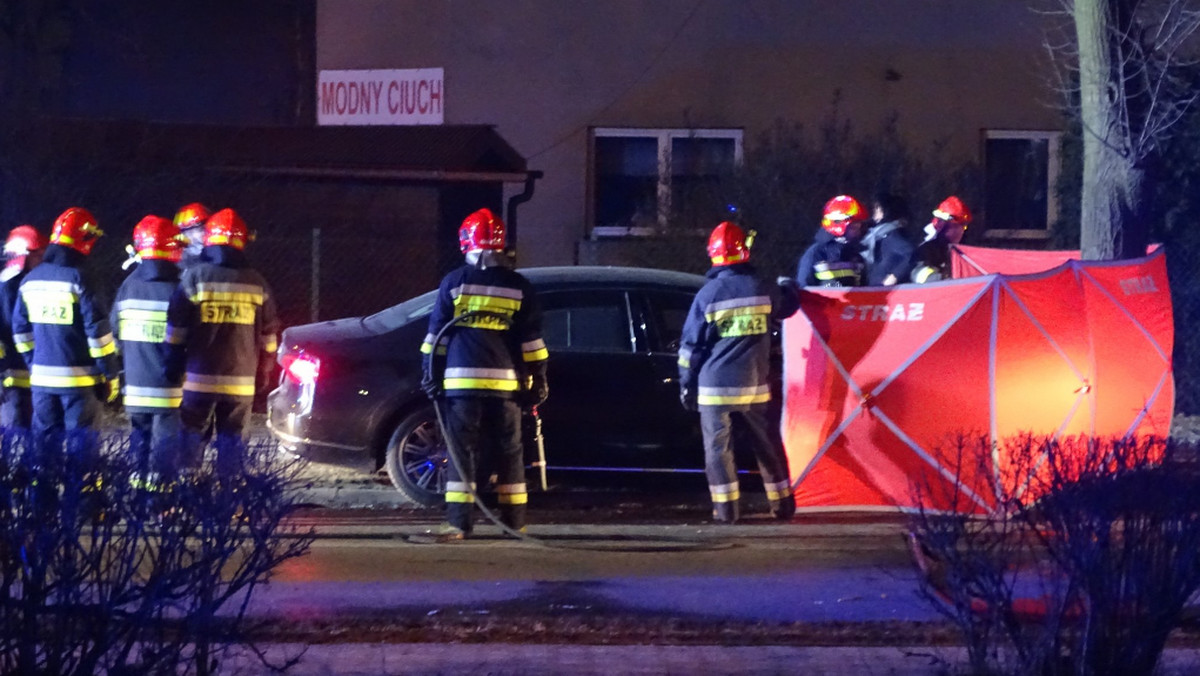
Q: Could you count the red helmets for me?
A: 9